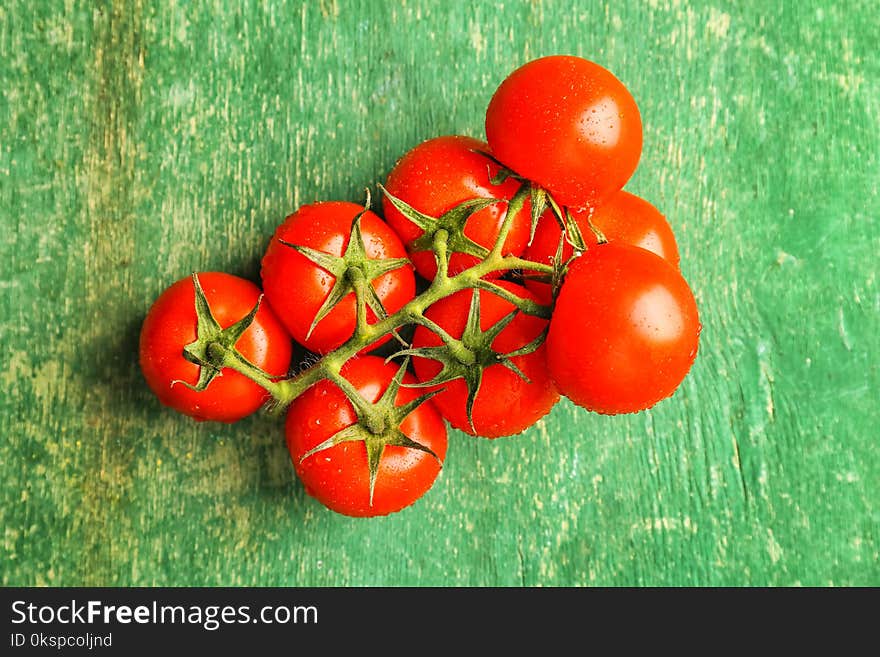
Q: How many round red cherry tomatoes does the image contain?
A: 8